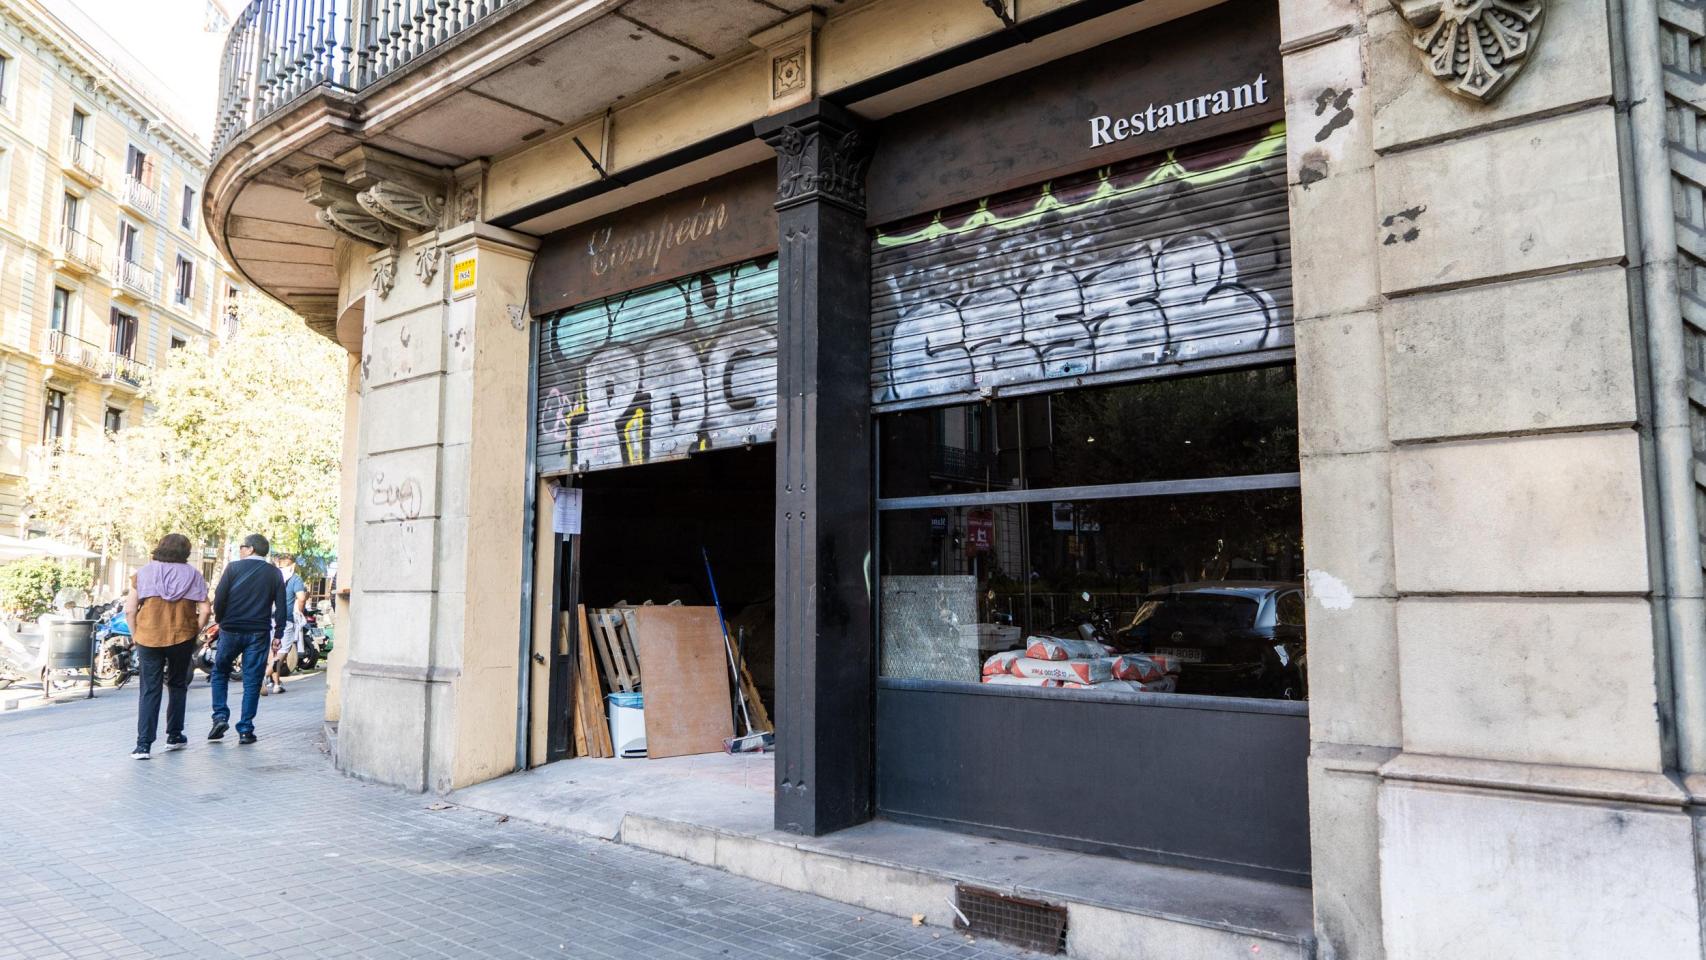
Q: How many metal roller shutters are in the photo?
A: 2